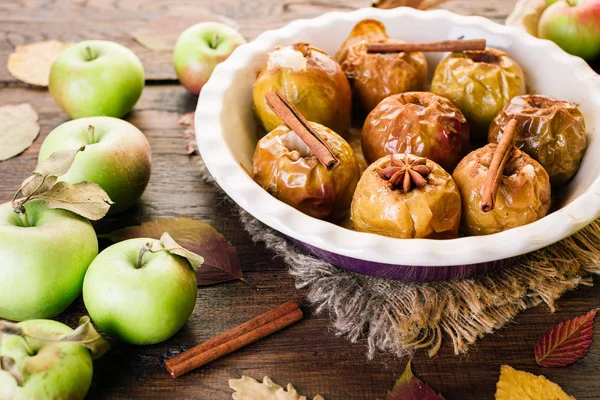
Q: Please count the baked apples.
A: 8